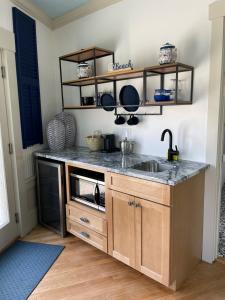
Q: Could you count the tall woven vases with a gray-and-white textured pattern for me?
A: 2